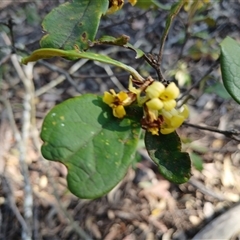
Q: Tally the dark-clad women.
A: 0